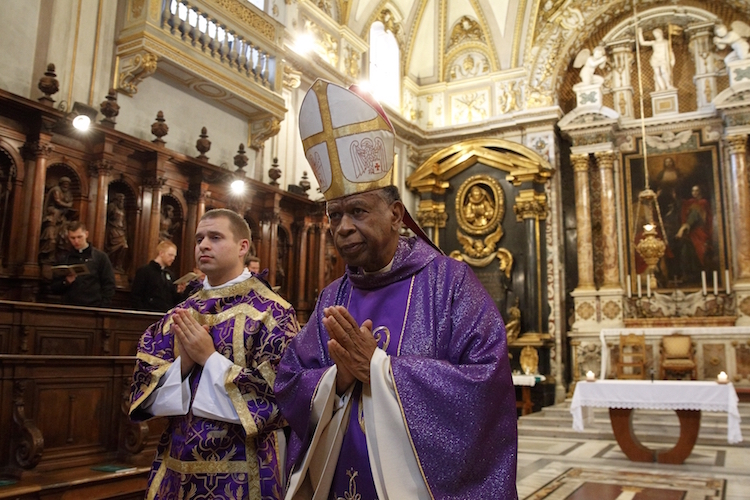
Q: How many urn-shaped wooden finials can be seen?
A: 7